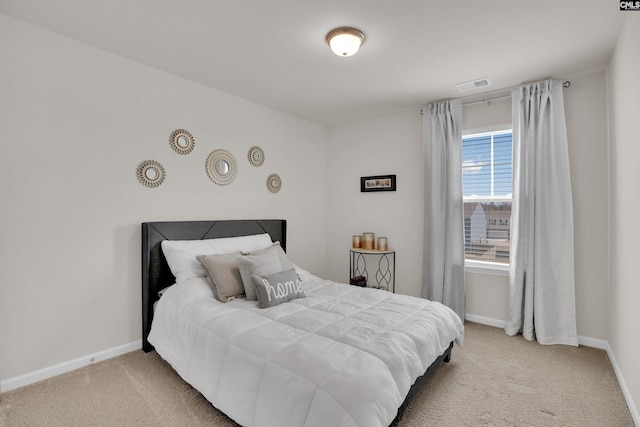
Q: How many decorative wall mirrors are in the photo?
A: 5